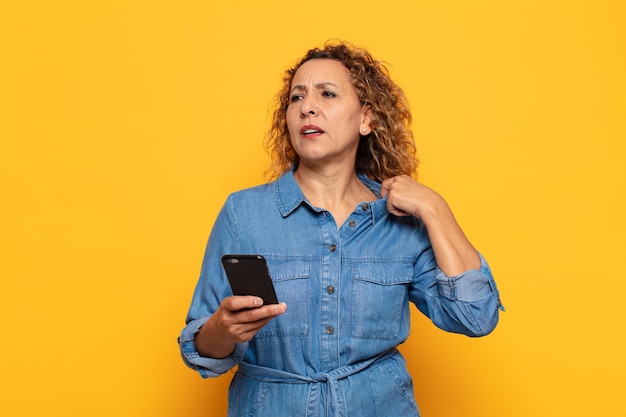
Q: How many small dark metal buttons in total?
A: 5